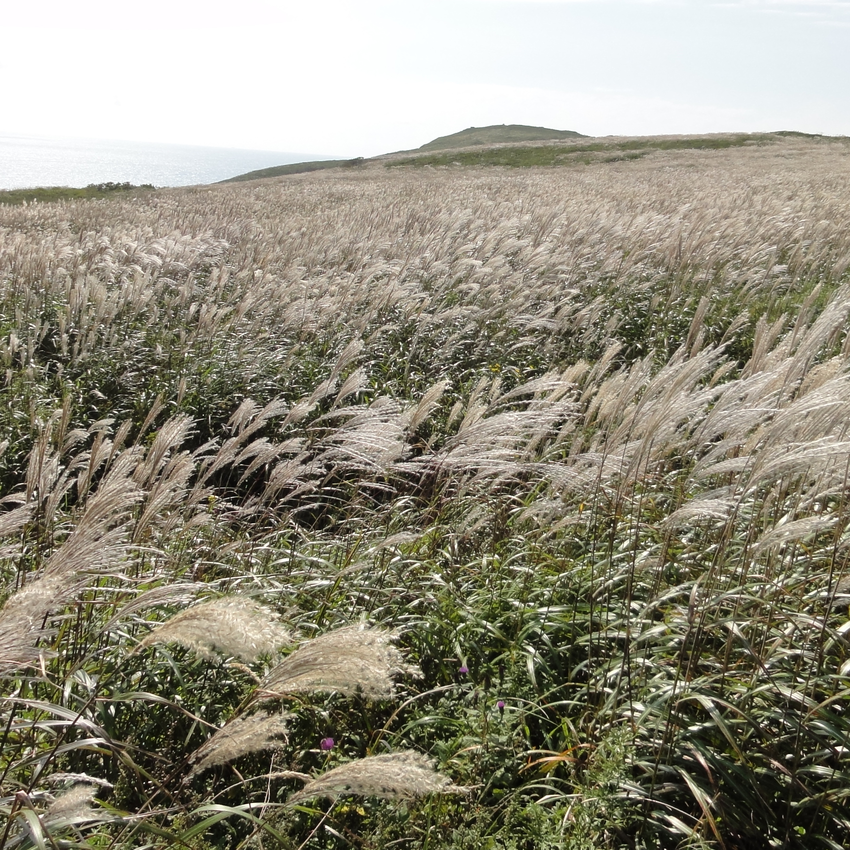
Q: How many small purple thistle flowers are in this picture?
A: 3